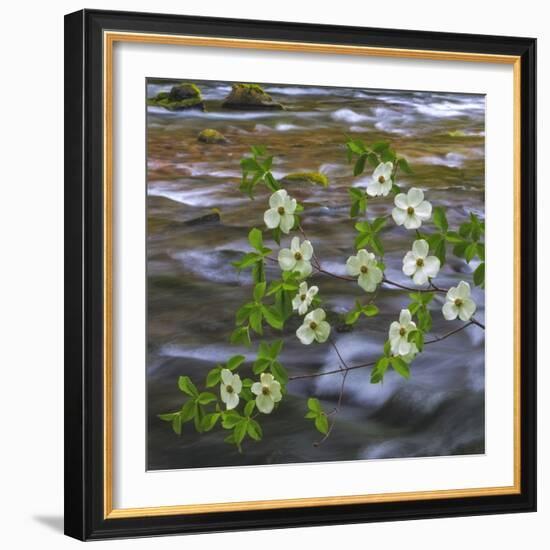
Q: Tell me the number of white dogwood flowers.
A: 12